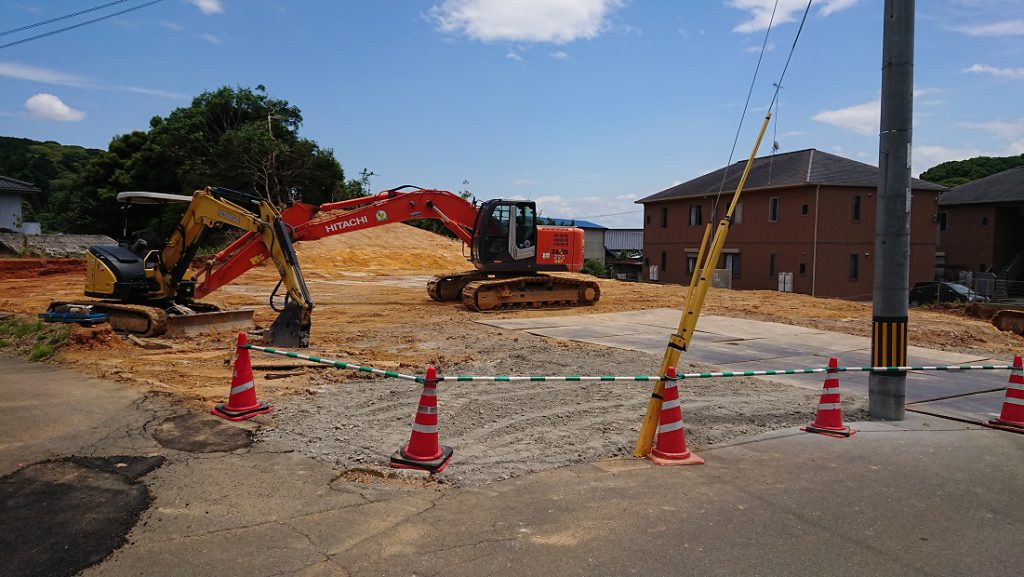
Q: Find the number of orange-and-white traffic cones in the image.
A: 5